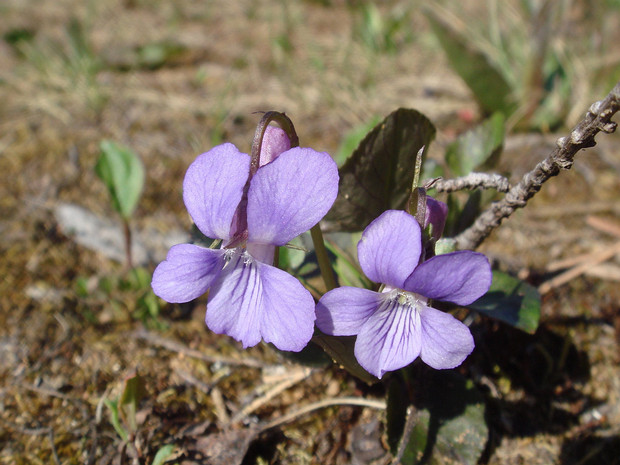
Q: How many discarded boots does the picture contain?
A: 0